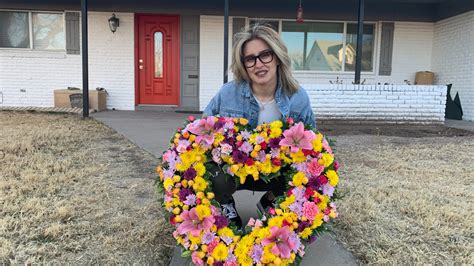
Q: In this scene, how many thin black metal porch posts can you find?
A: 3